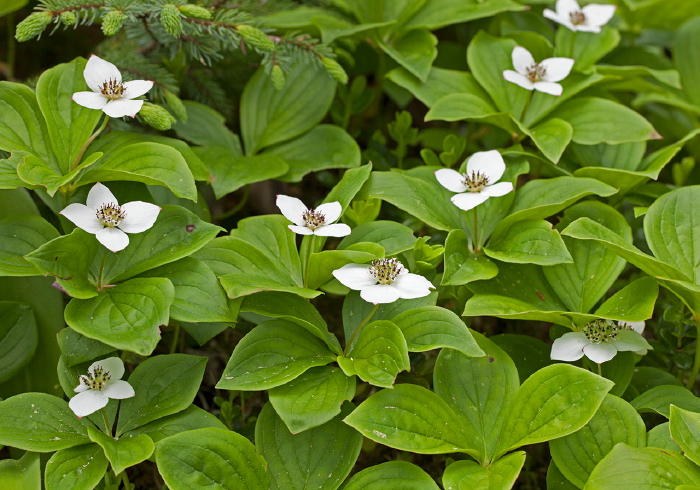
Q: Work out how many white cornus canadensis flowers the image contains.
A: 9